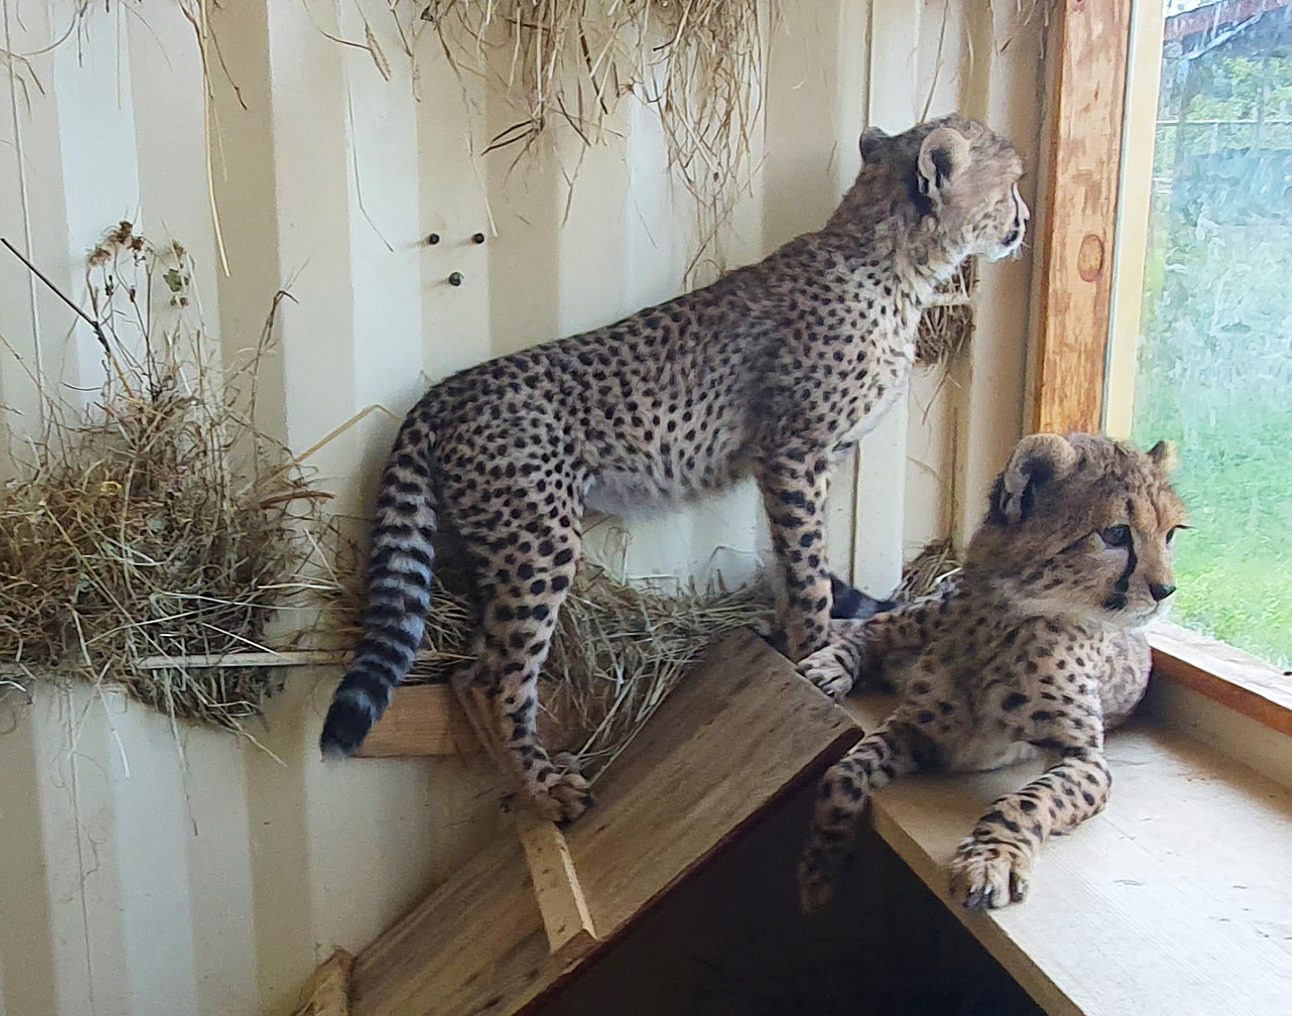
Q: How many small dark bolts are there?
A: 3